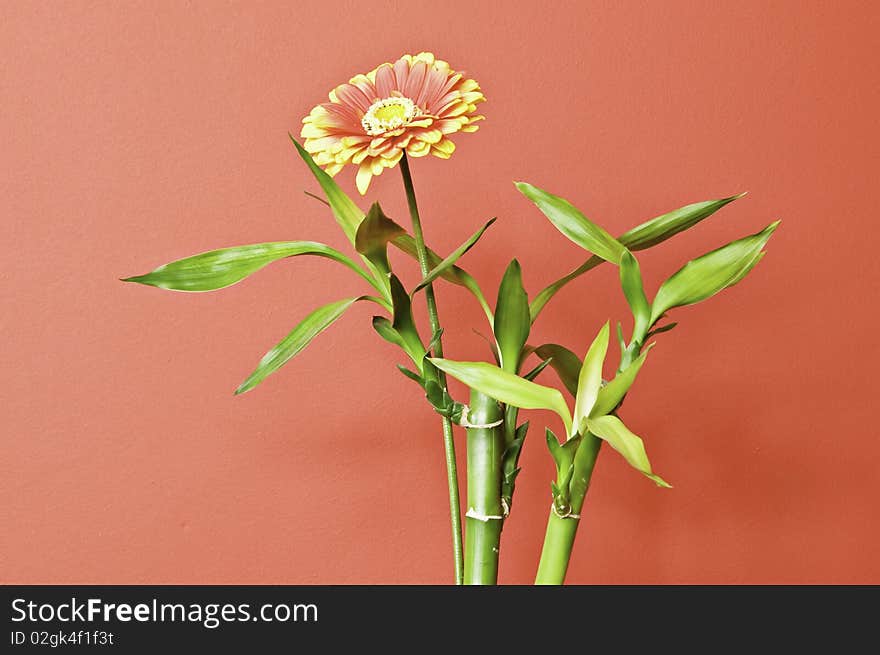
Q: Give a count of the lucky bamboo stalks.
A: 2